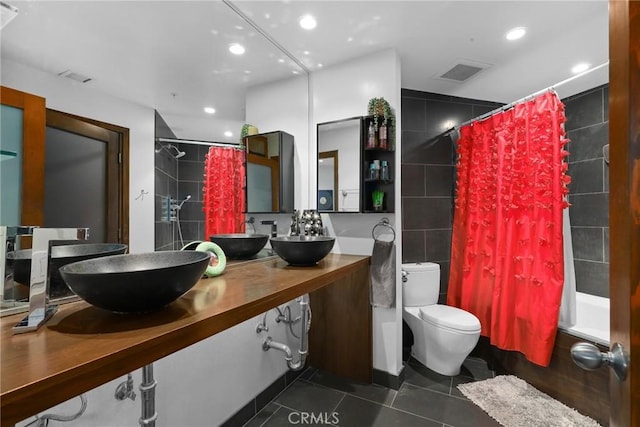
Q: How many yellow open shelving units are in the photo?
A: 0